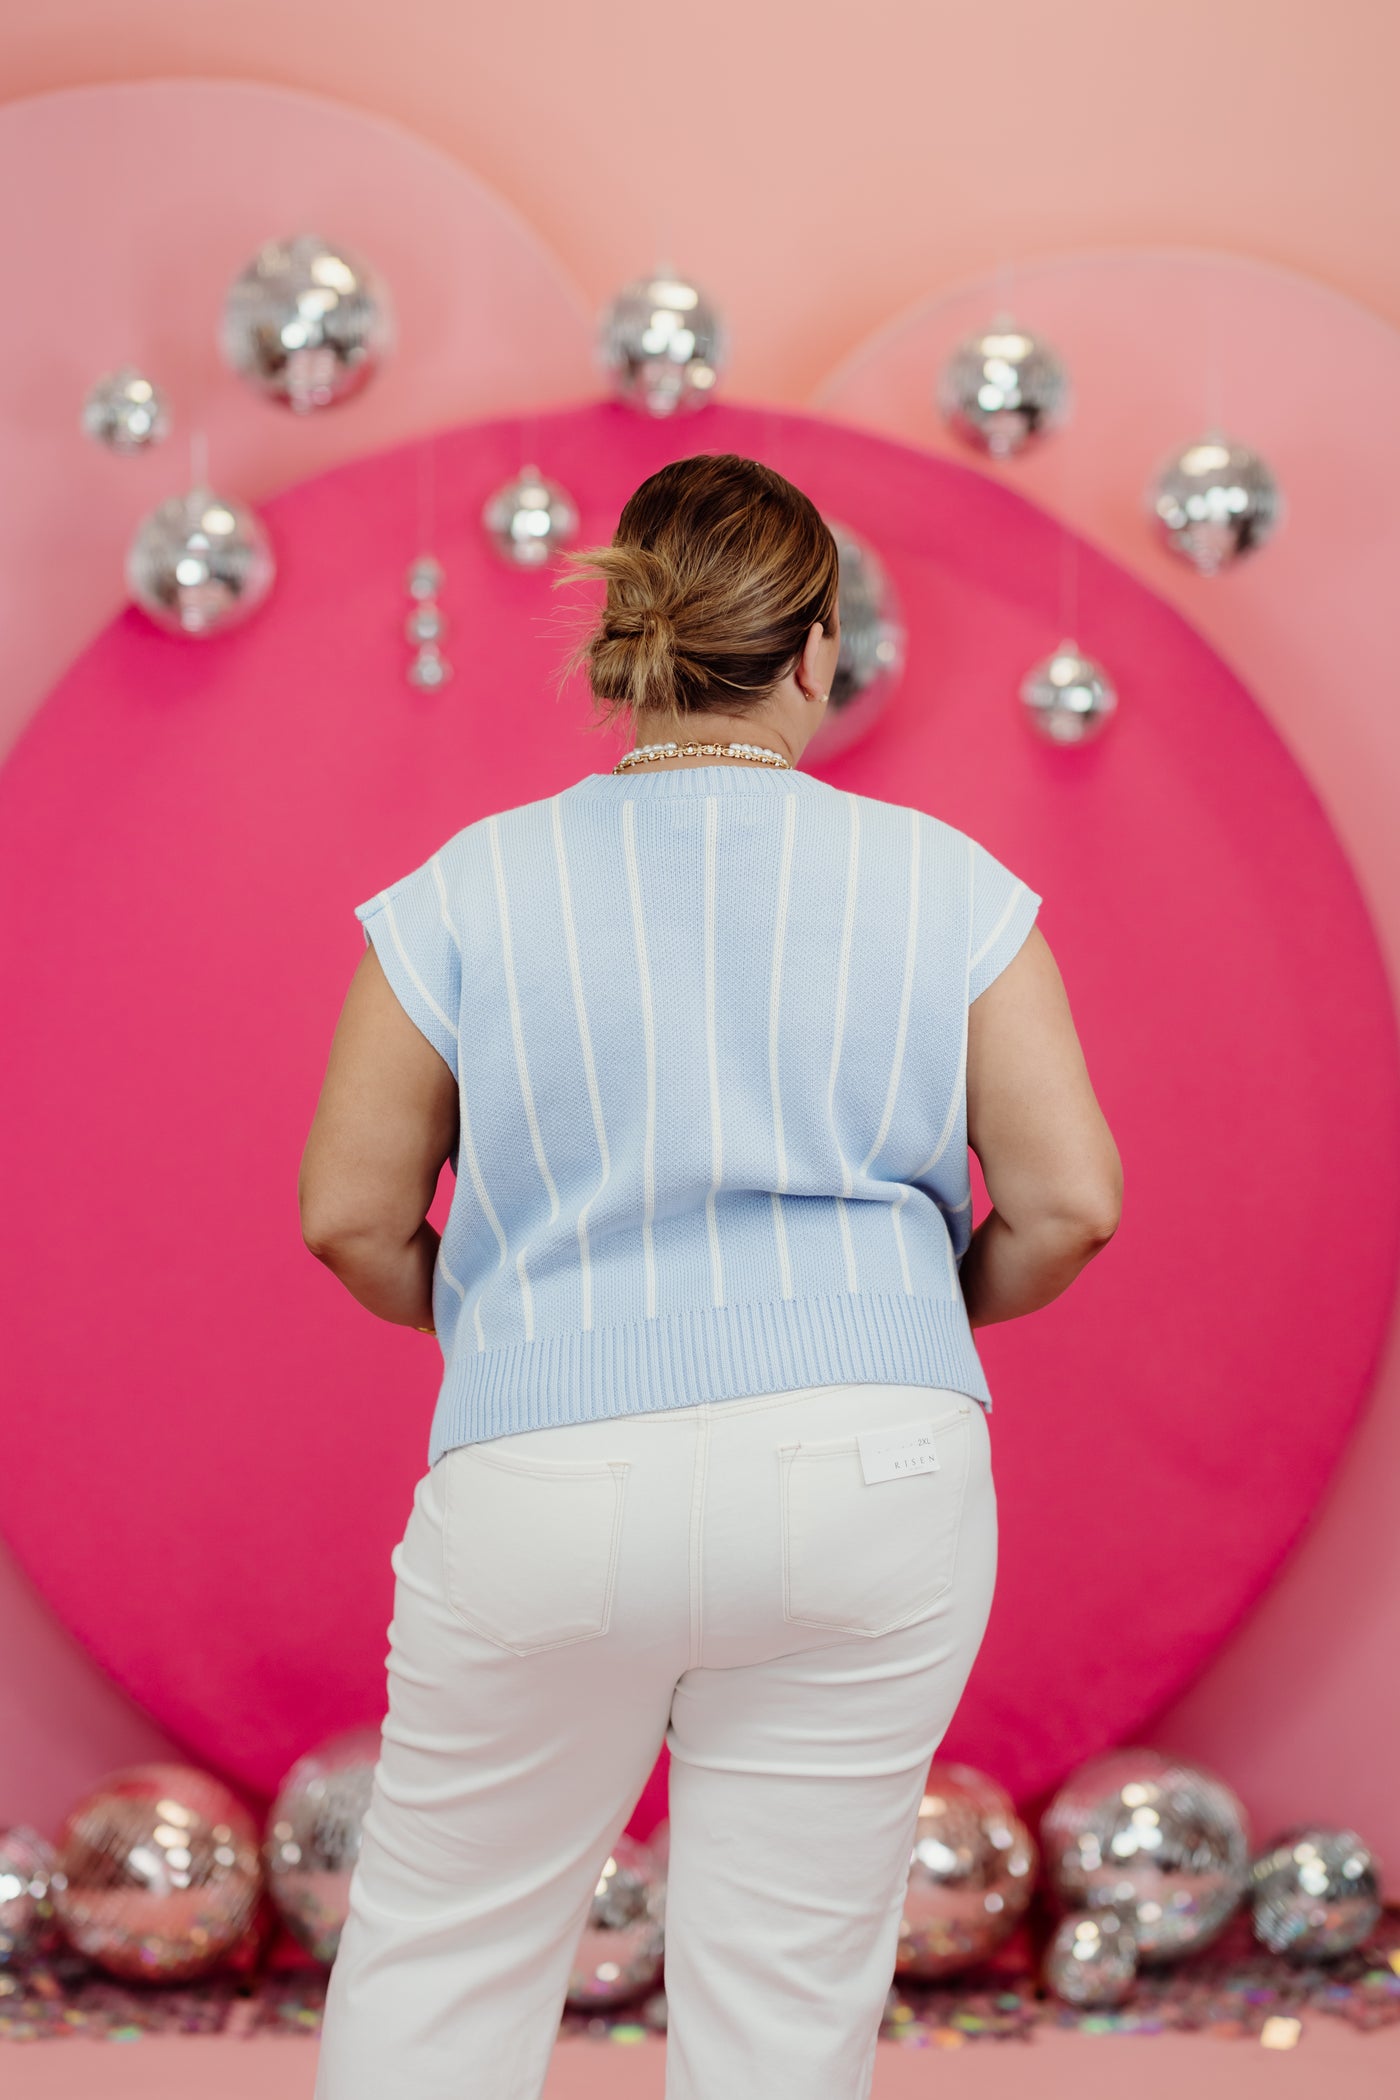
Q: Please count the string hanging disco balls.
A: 12